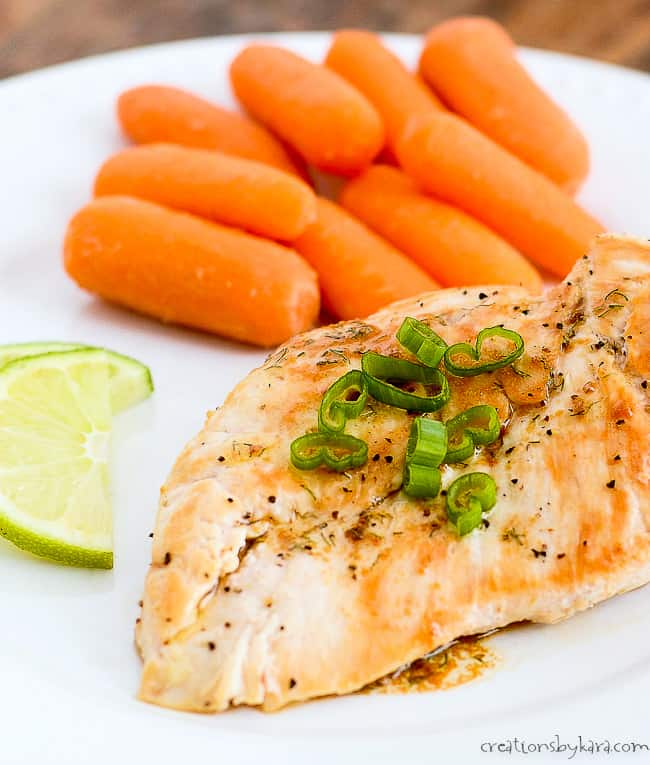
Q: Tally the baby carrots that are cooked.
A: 9